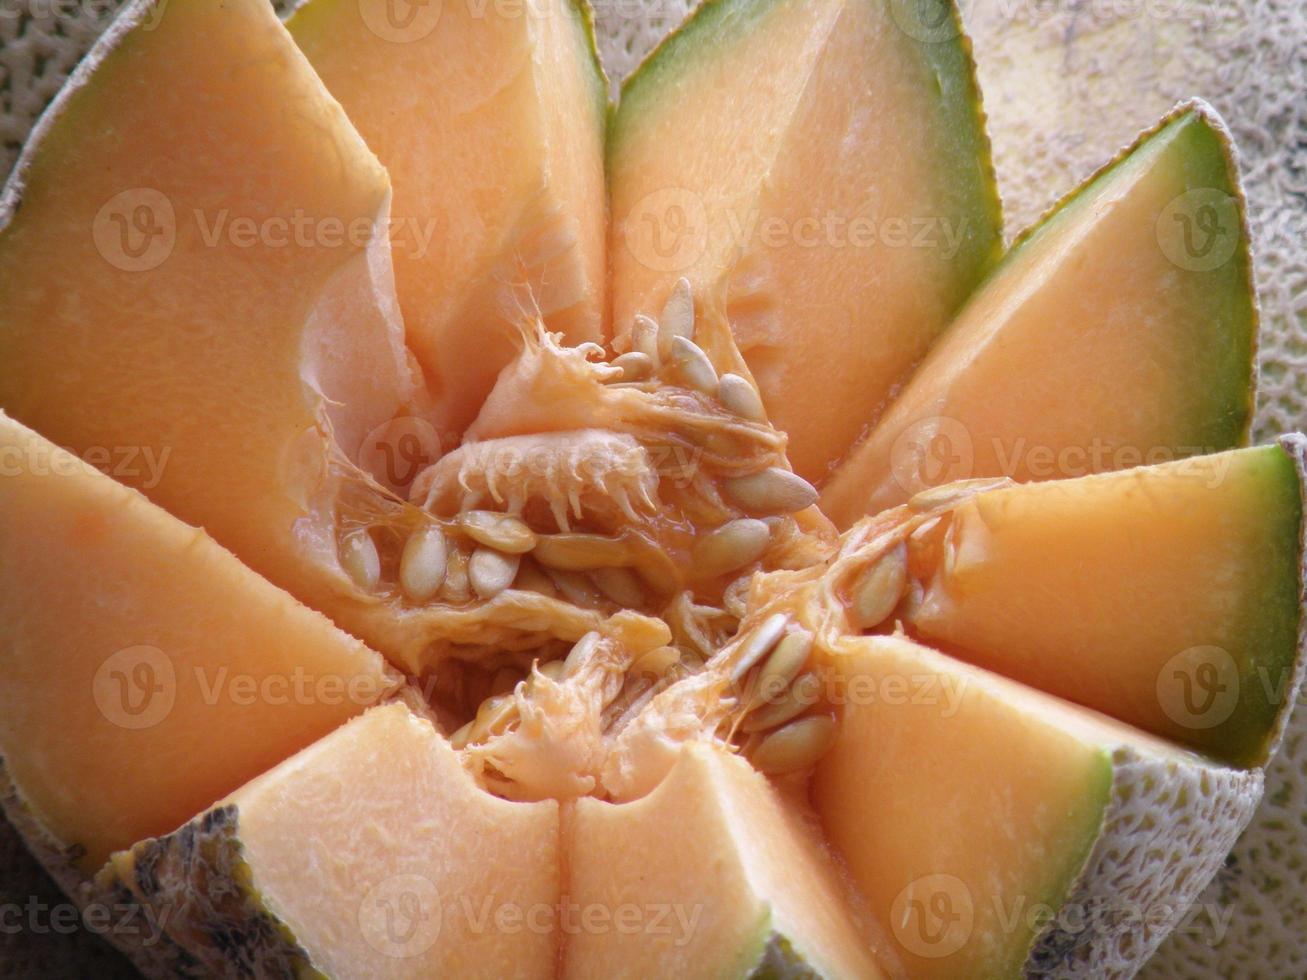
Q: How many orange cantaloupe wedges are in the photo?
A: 9